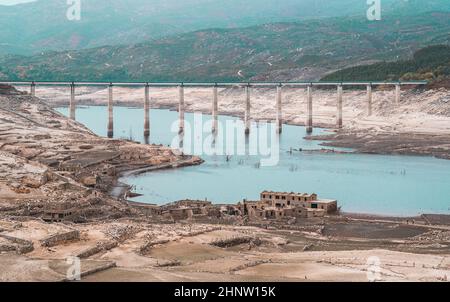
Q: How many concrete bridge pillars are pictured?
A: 12